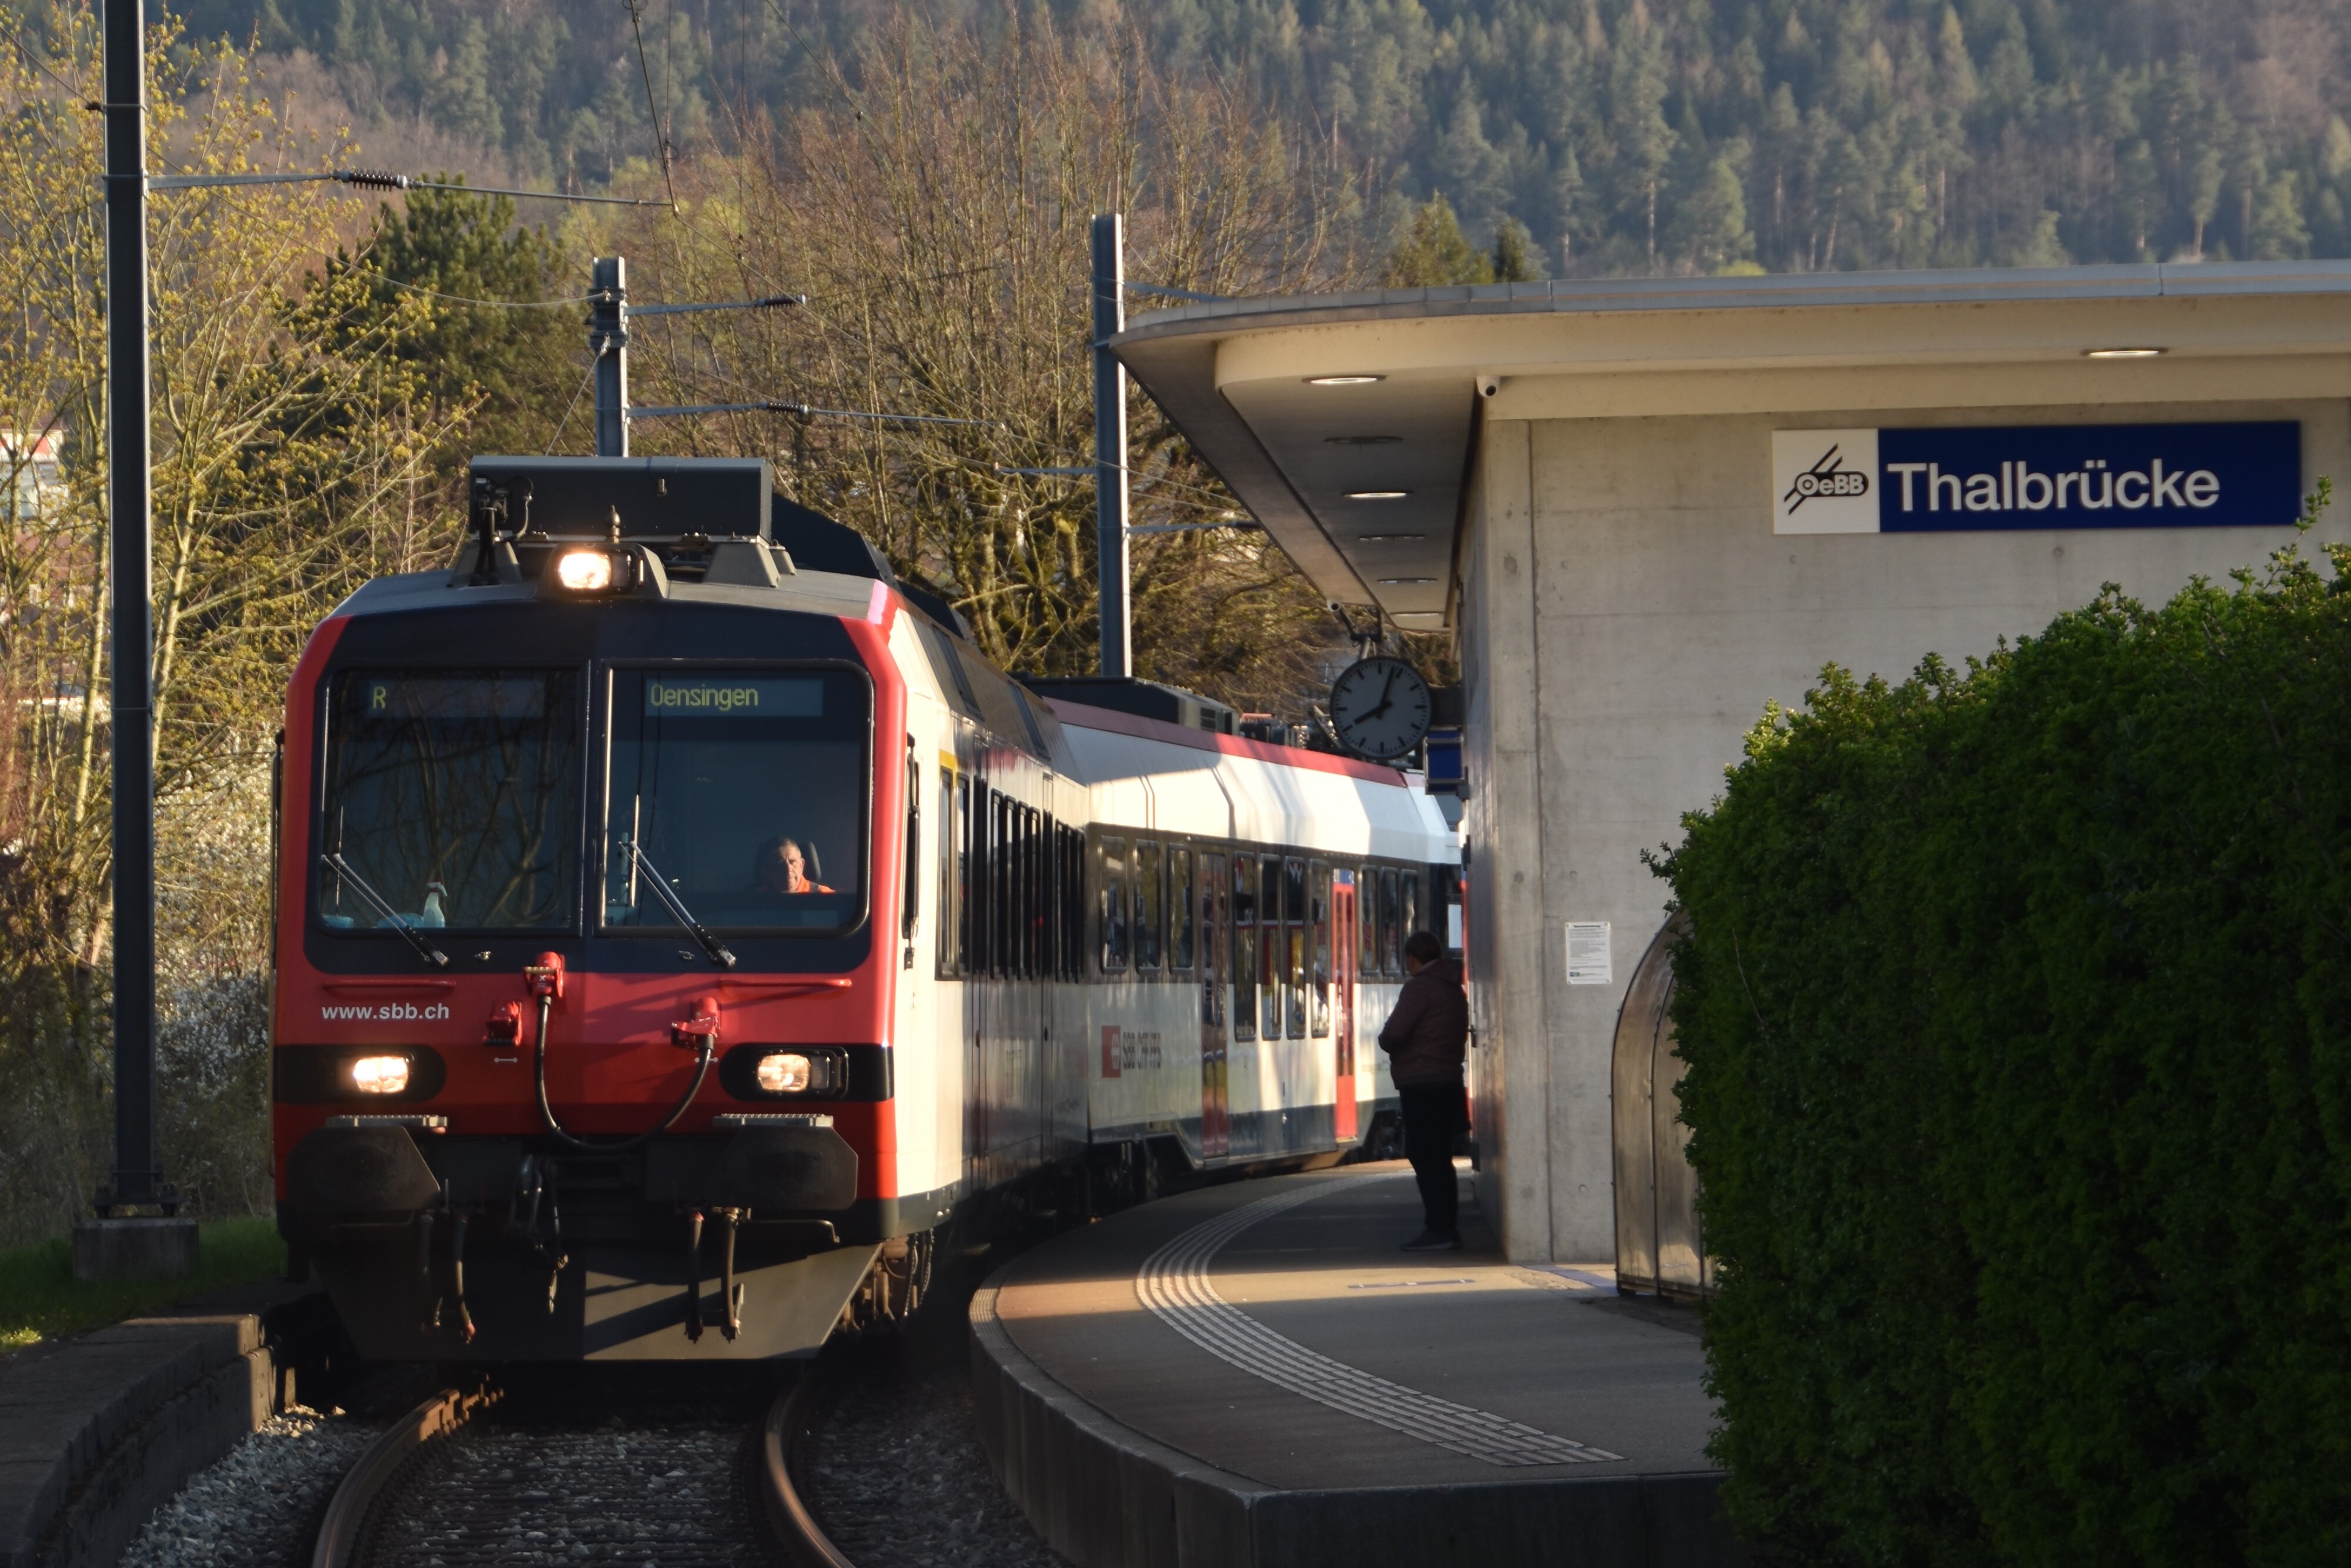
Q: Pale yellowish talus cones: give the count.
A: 0